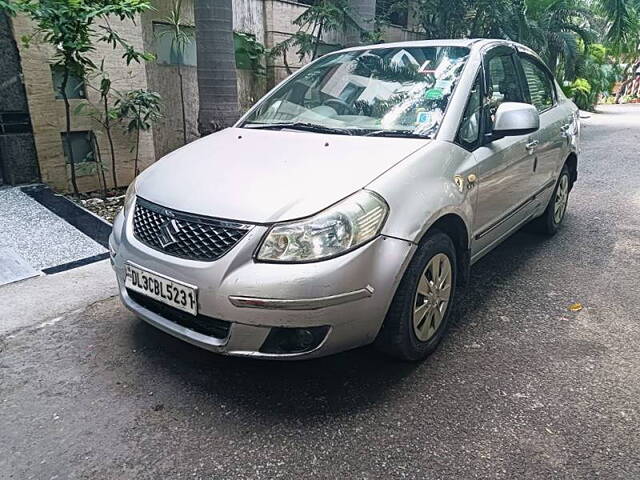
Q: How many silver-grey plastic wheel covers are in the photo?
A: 2